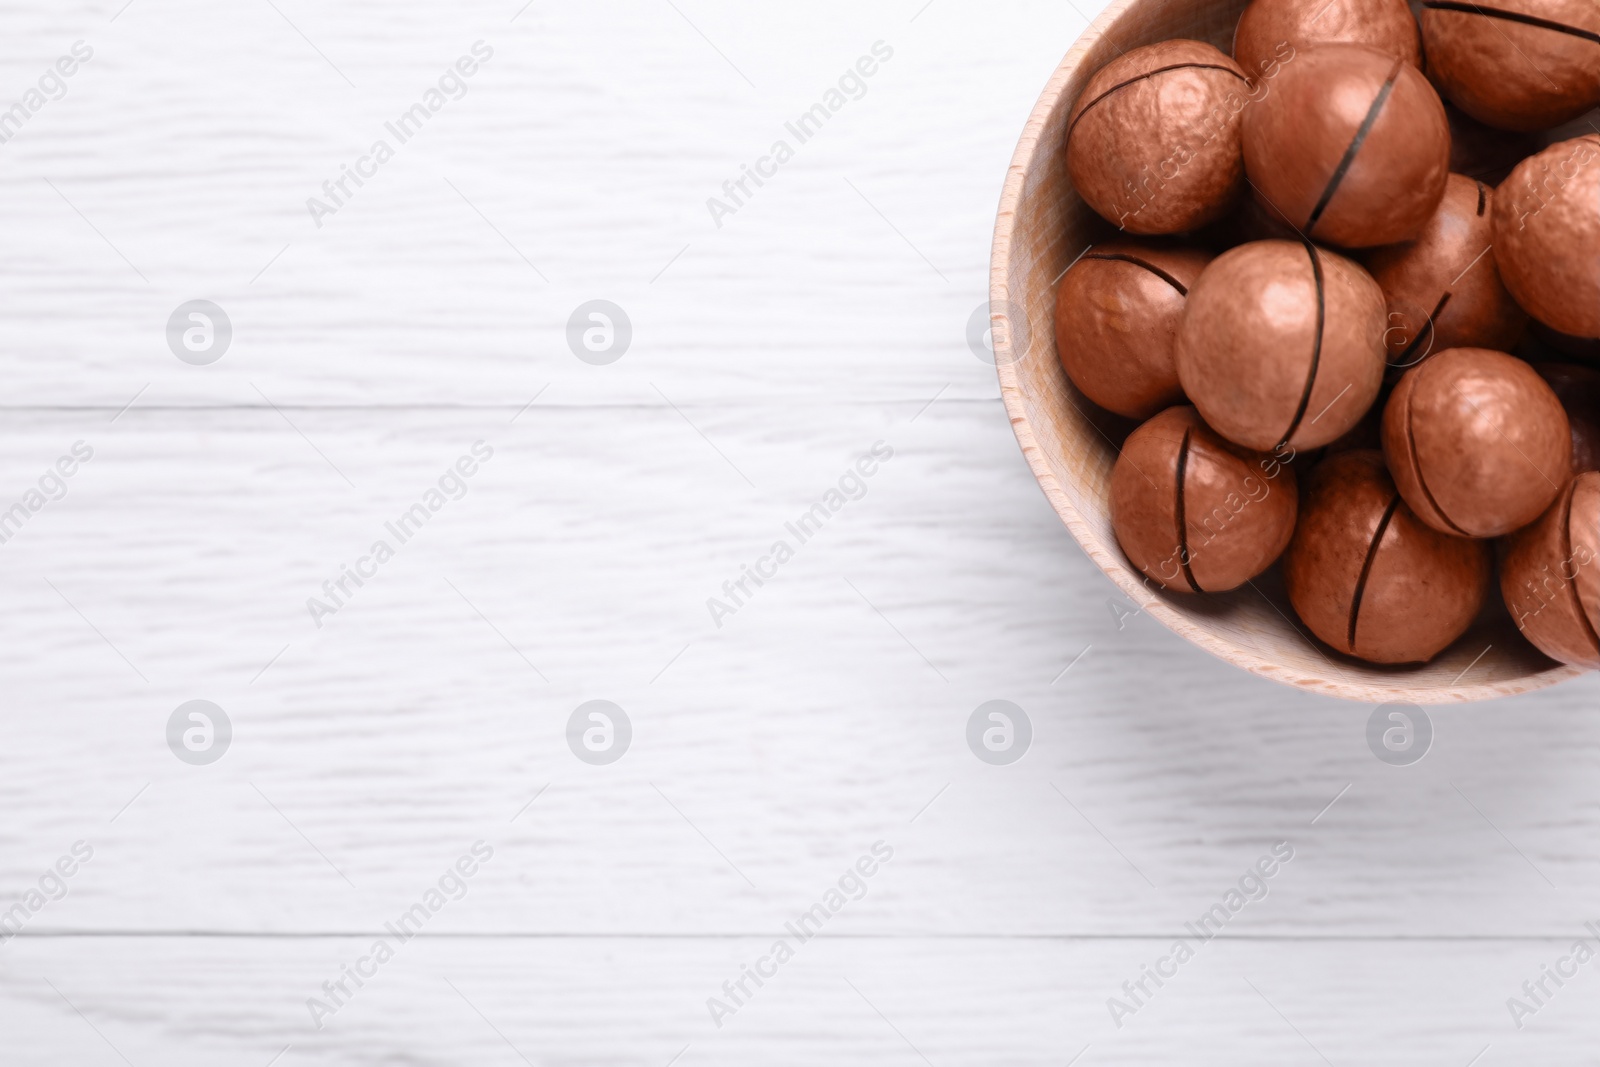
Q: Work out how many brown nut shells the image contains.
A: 12